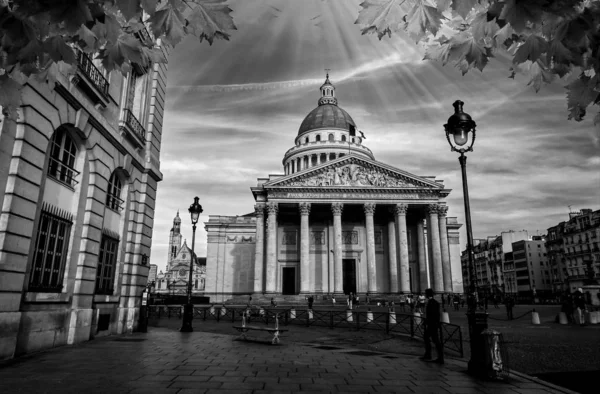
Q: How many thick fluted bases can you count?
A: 2